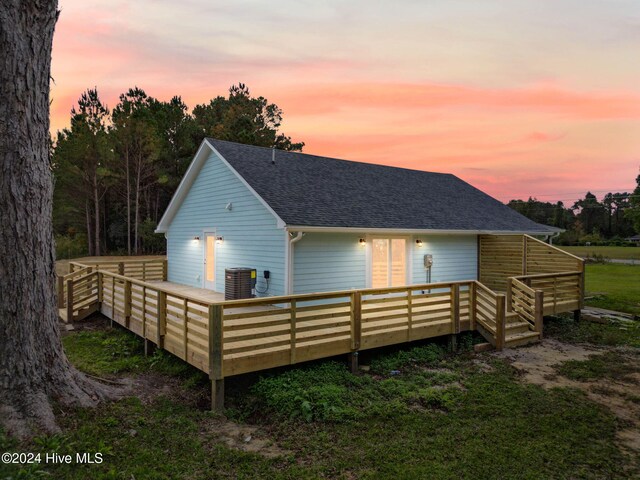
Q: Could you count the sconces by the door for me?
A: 2